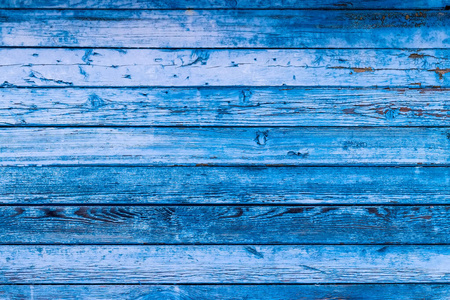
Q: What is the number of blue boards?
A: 9